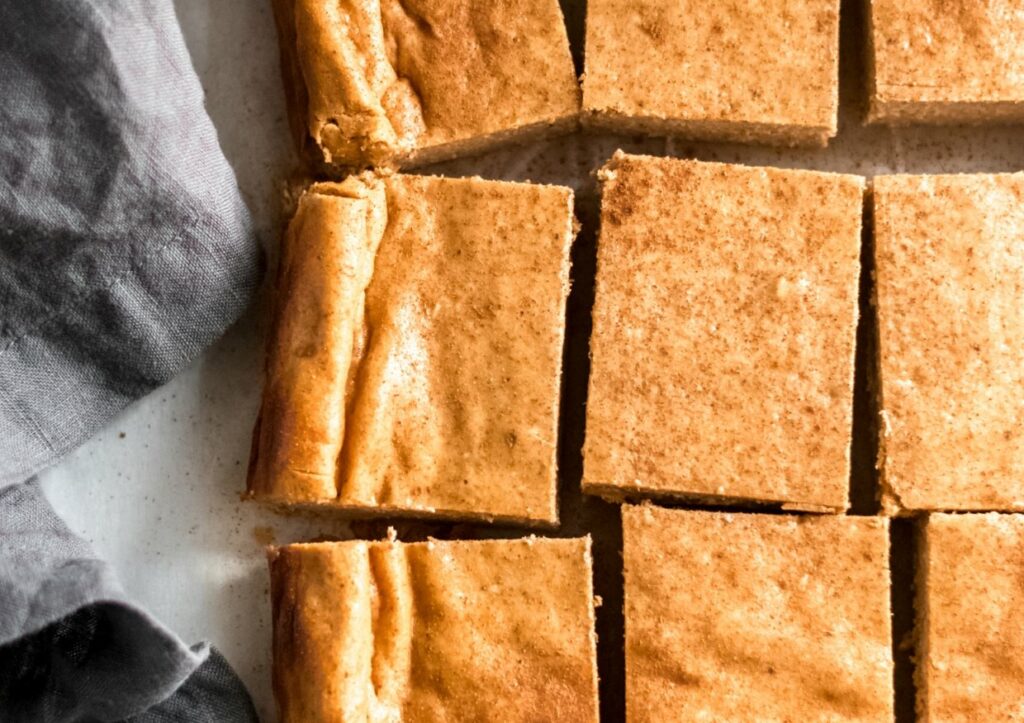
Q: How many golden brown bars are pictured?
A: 9